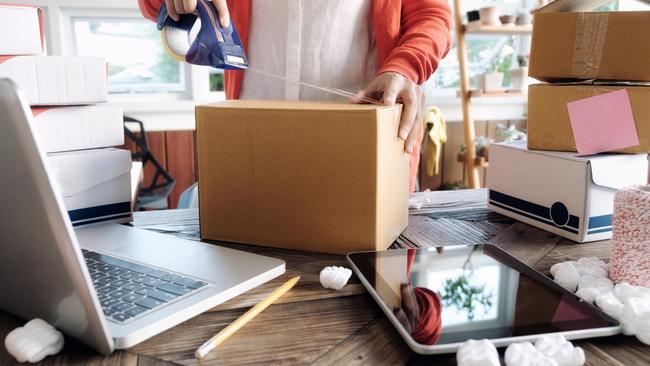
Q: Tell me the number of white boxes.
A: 5